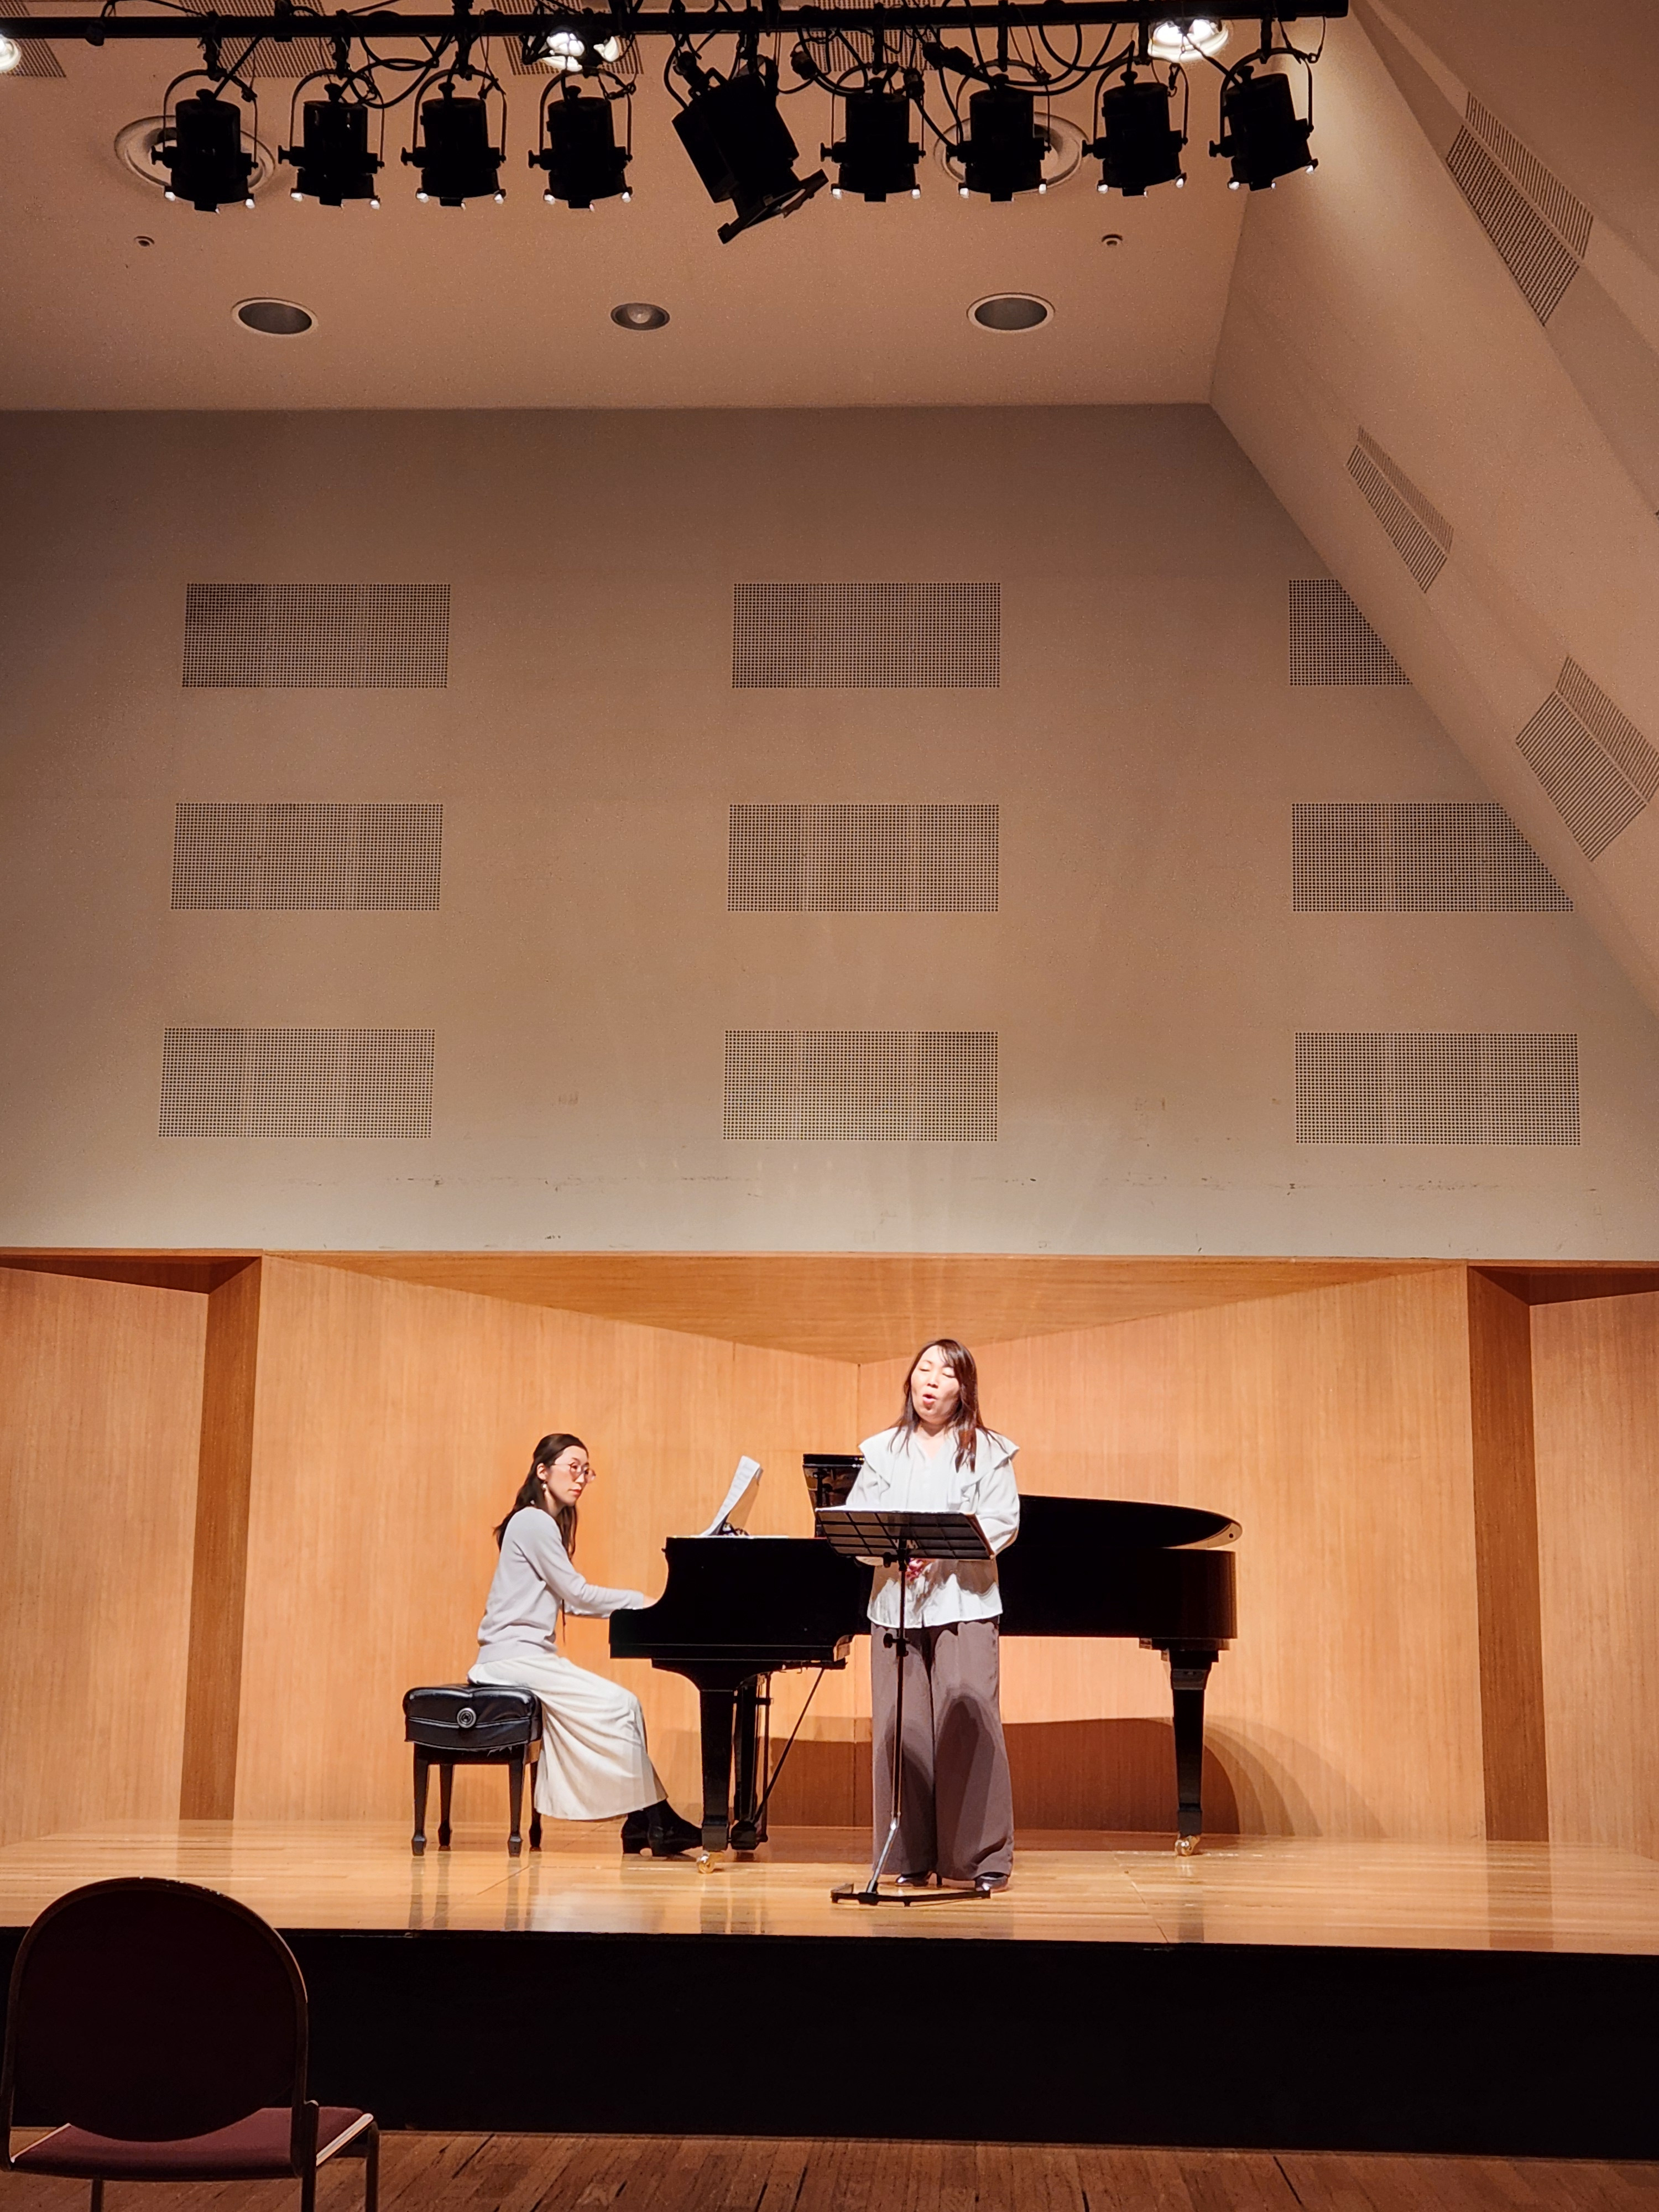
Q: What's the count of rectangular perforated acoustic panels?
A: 9